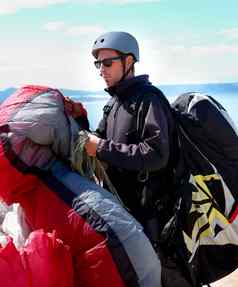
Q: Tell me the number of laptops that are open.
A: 0